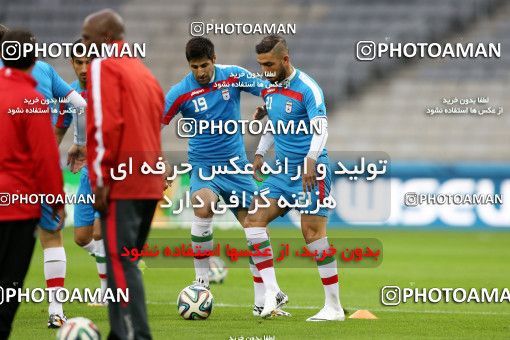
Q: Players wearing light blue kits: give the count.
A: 4